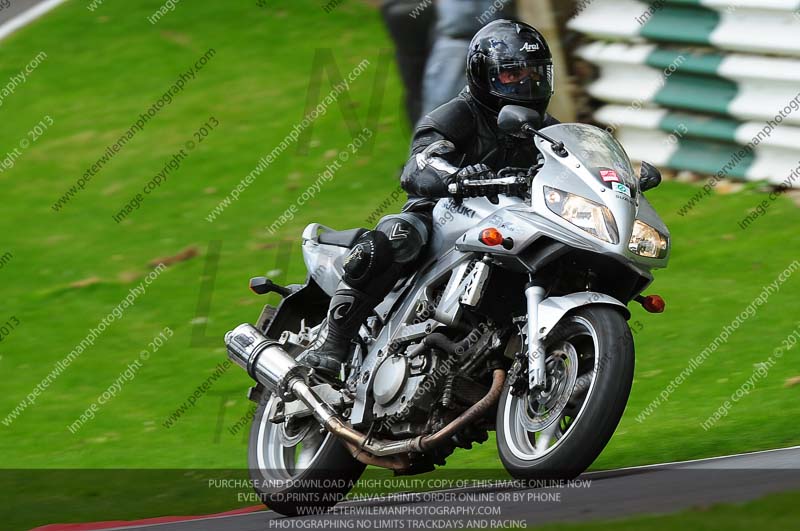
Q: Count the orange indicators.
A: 2